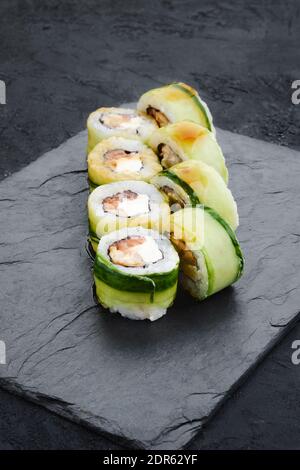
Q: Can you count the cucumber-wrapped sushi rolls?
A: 8